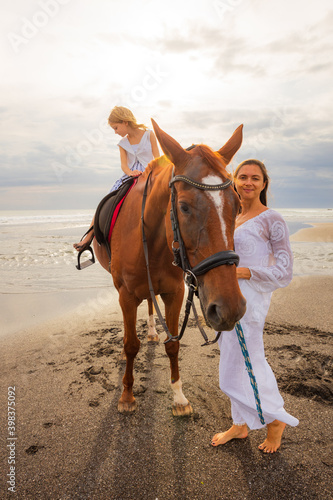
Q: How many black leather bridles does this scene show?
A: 1